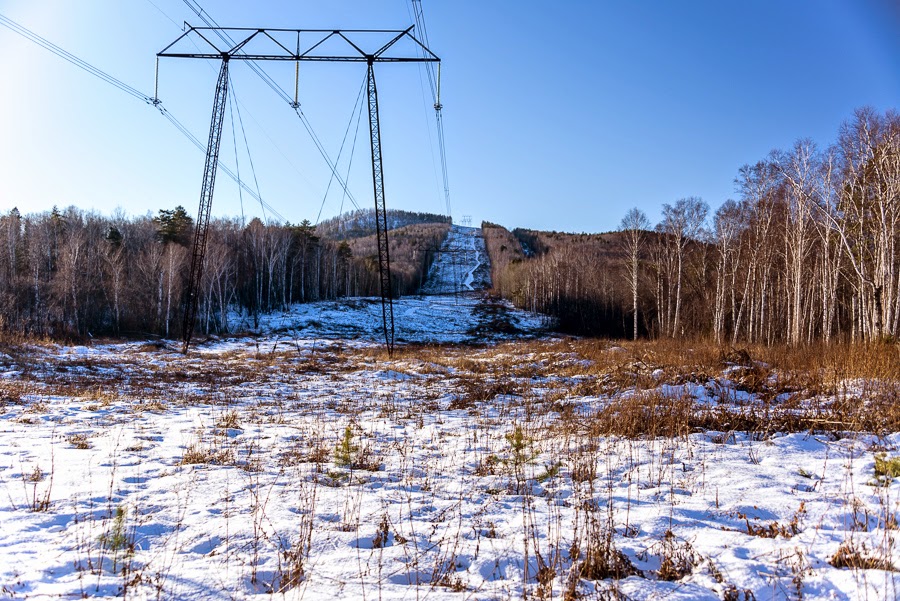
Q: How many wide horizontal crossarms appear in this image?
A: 1